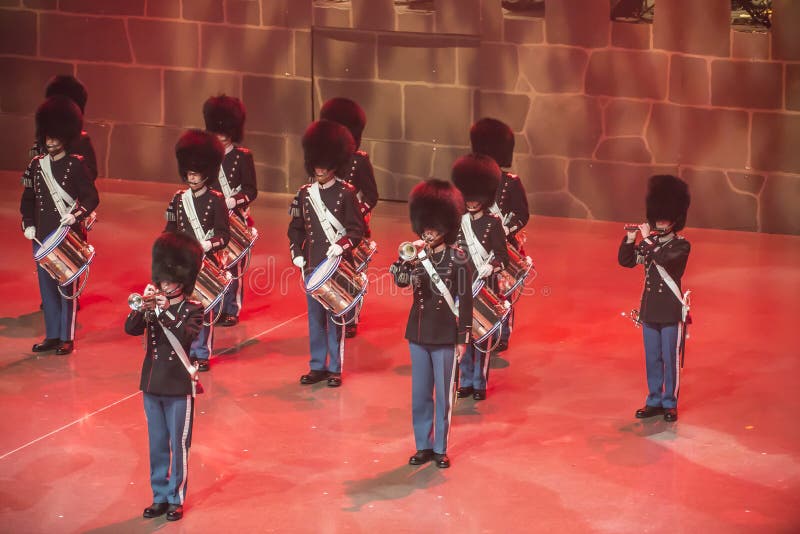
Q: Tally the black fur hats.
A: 11